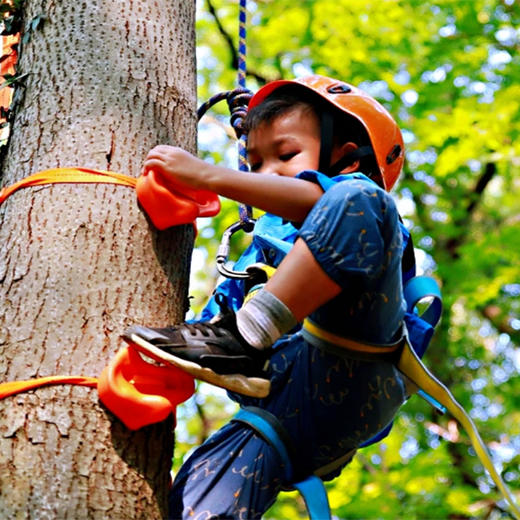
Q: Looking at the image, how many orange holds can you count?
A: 2